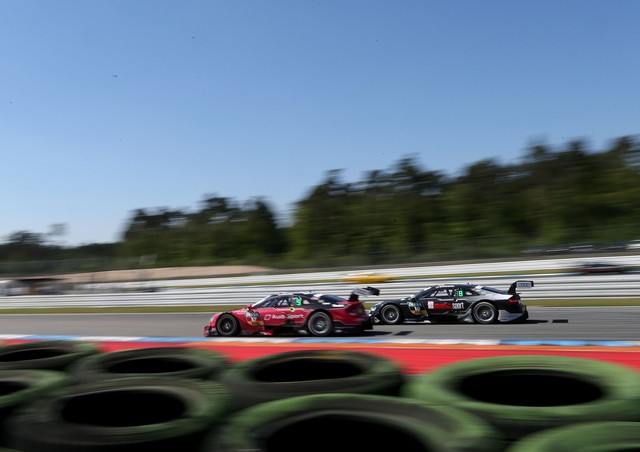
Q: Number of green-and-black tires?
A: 8